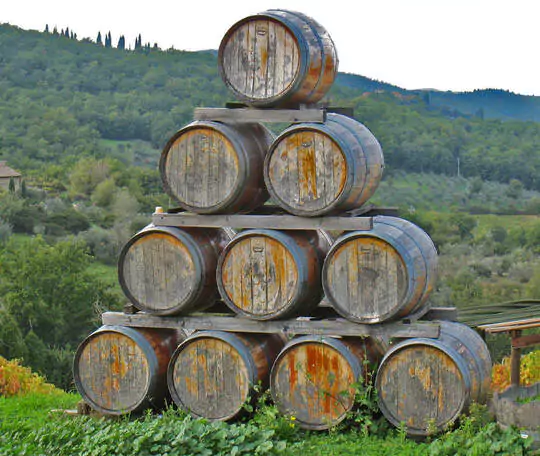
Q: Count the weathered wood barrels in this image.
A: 10